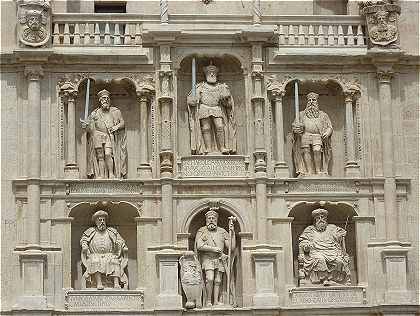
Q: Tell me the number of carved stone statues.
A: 6